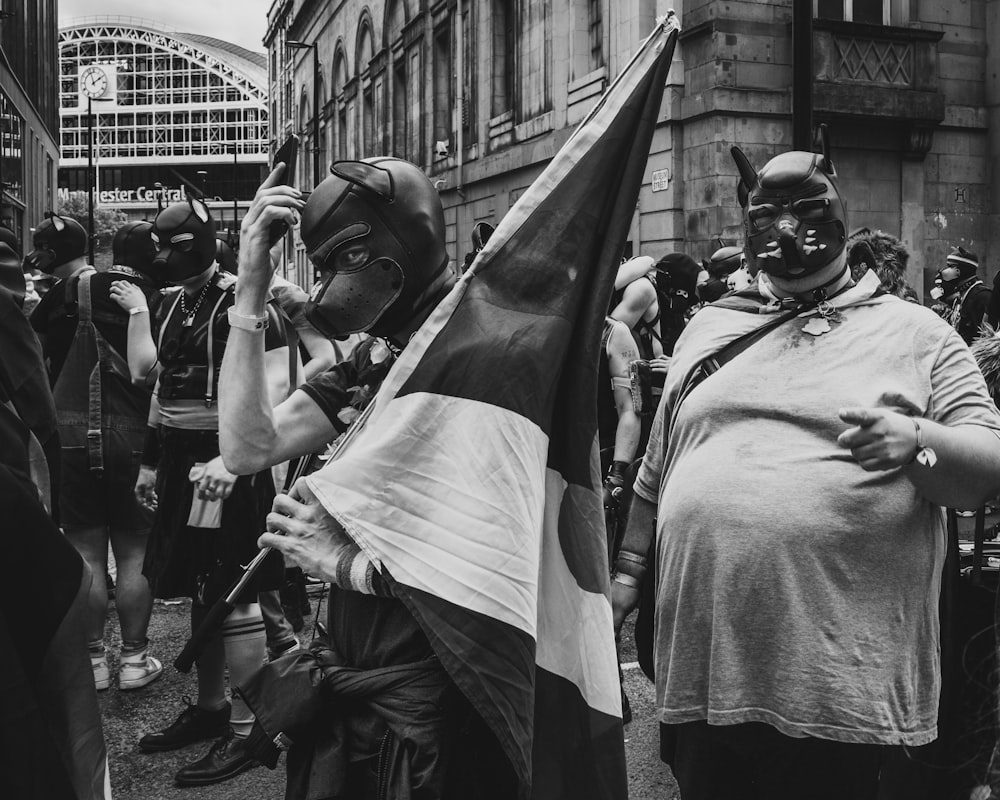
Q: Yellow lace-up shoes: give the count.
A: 0